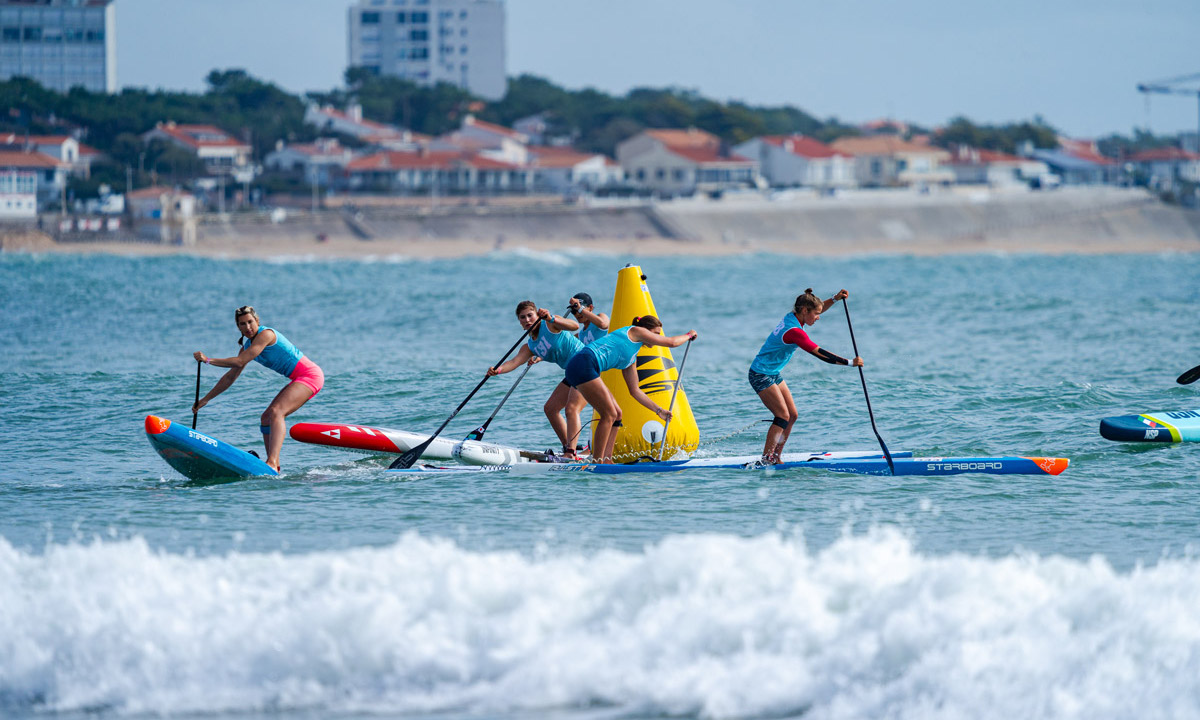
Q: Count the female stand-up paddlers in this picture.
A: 5